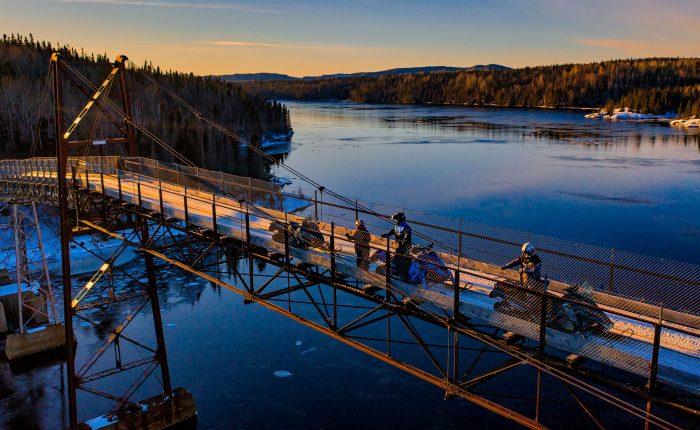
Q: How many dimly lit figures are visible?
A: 3